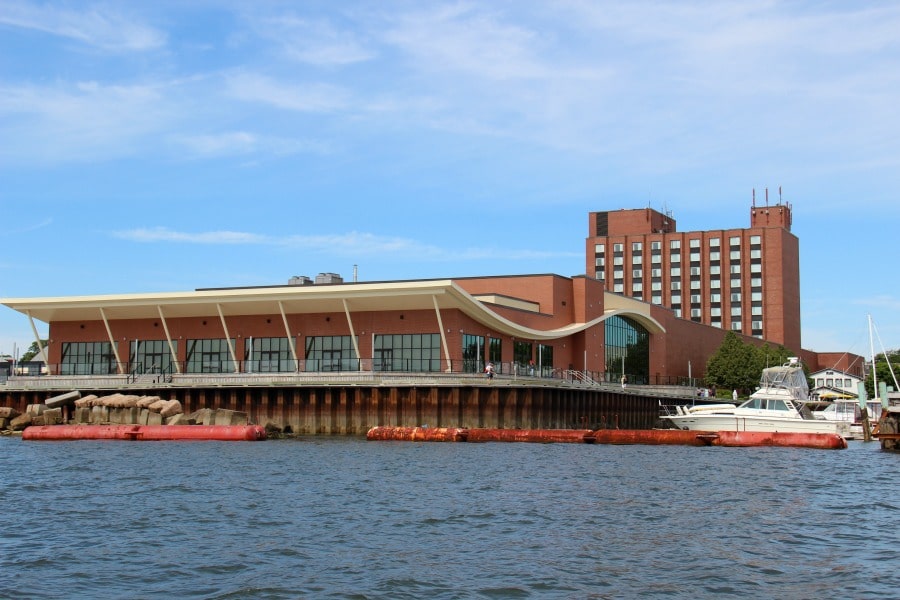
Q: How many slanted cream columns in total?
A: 7